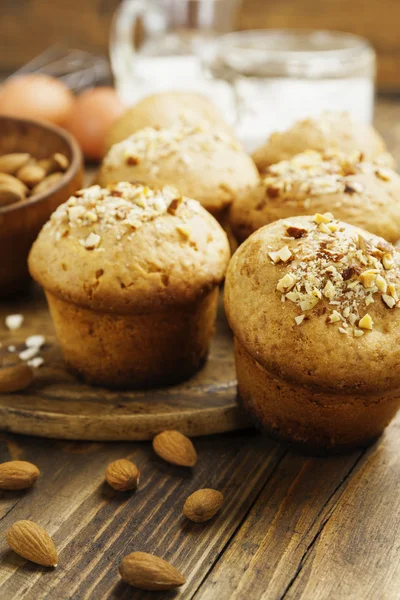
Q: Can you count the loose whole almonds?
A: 7